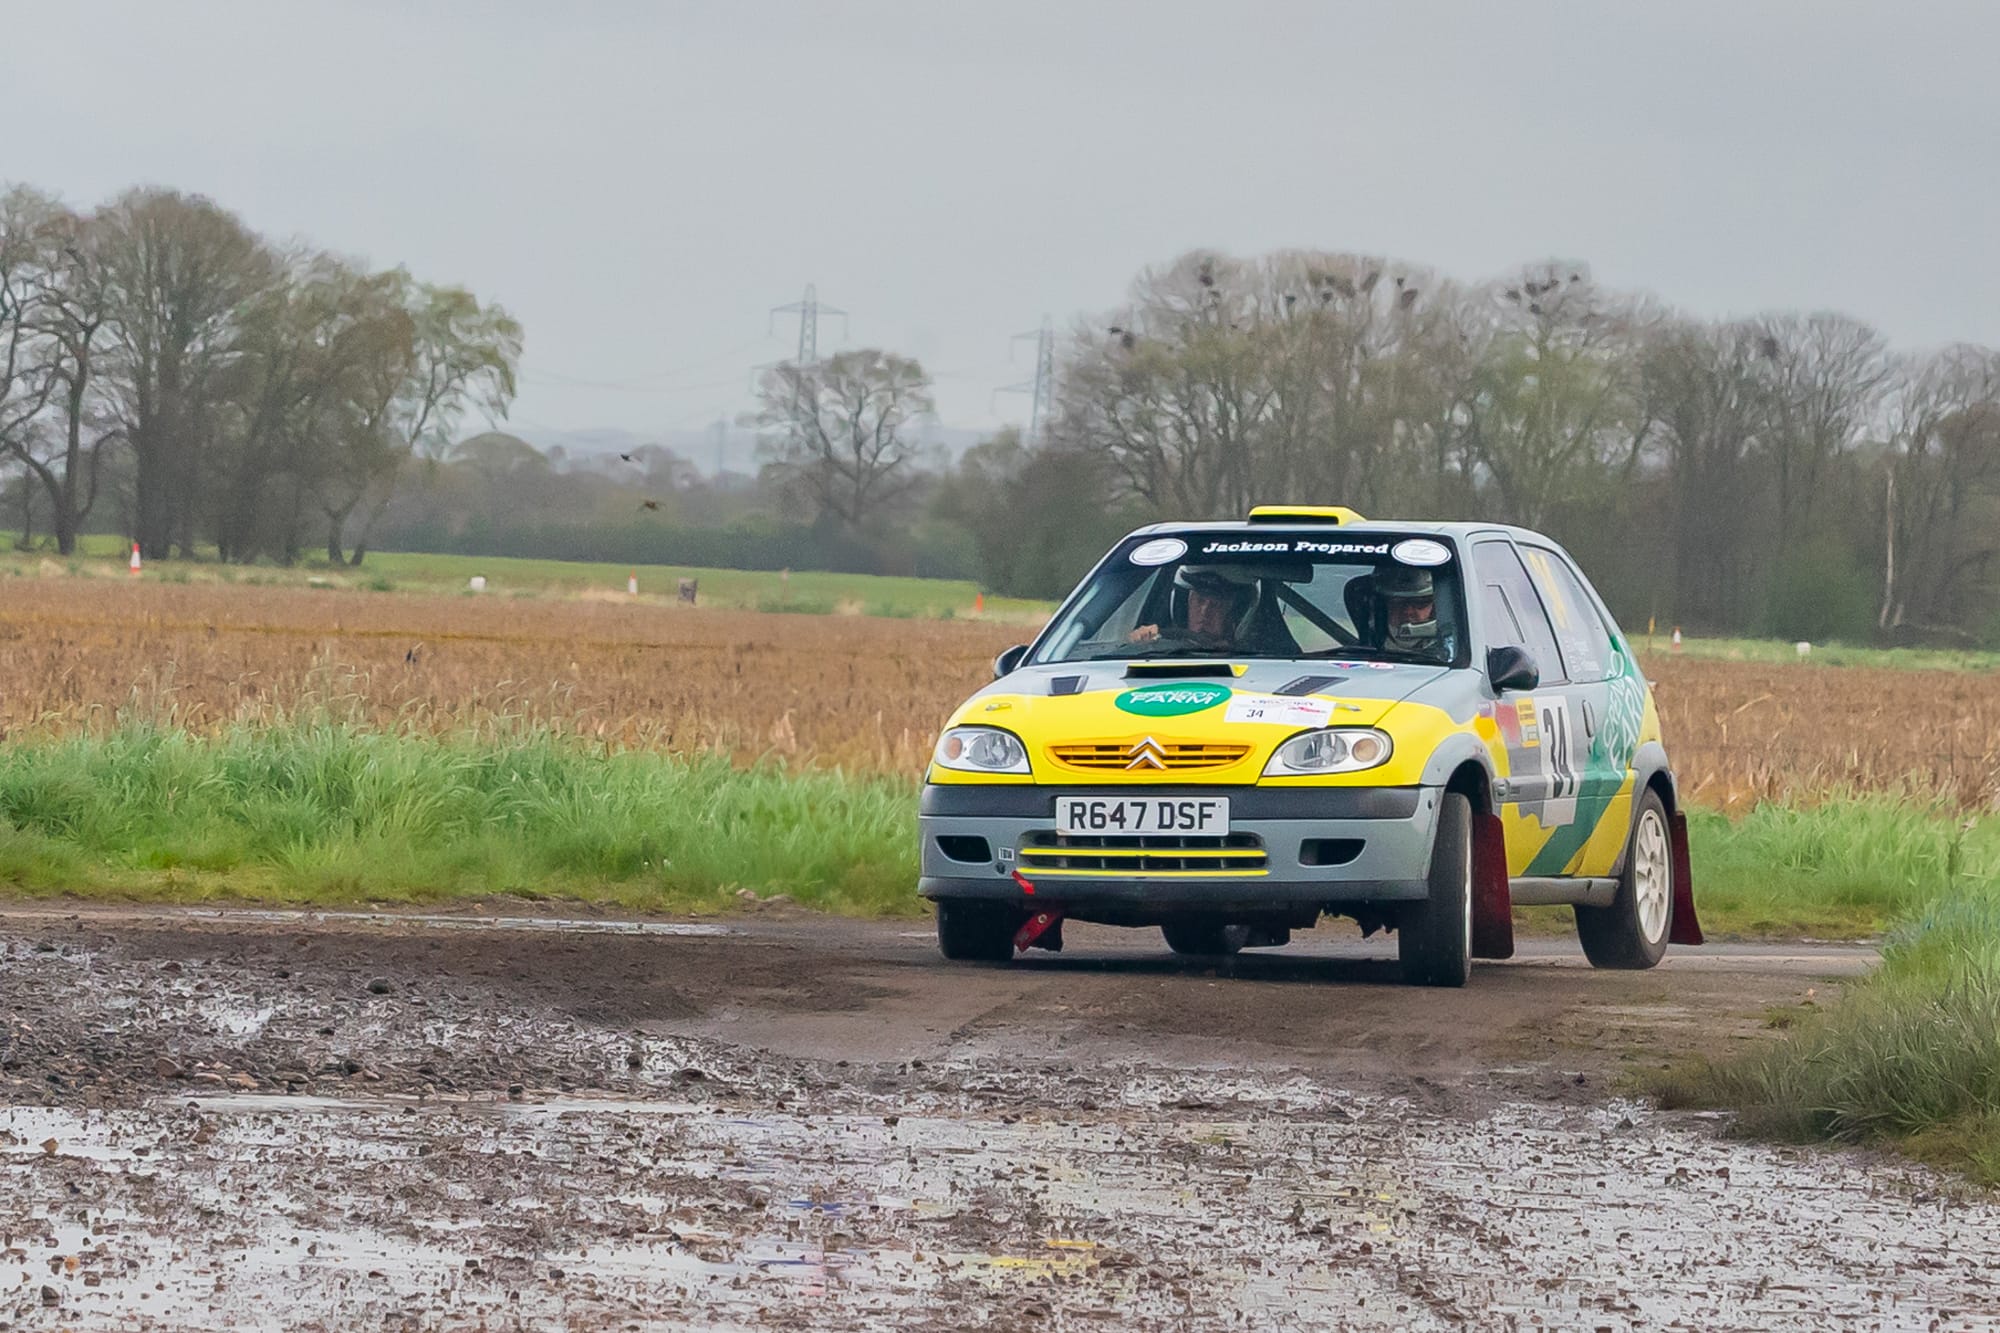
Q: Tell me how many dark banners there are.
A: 1